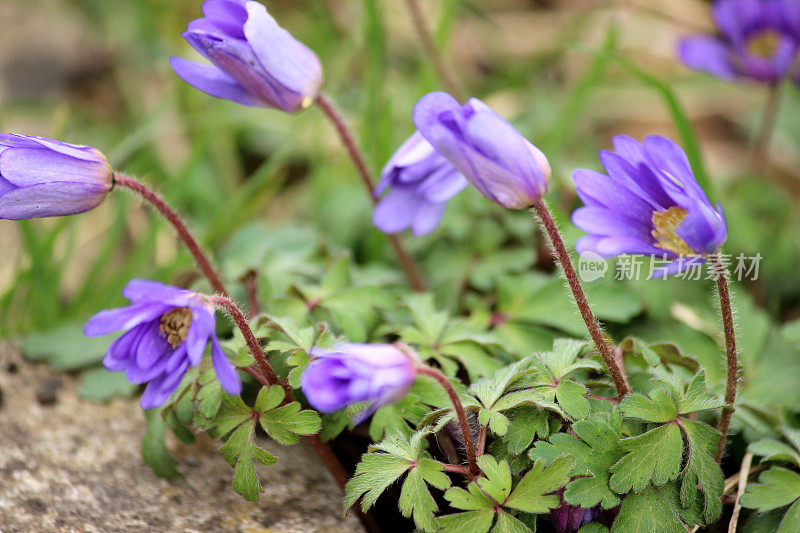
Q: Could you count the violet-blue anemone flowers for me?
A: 8